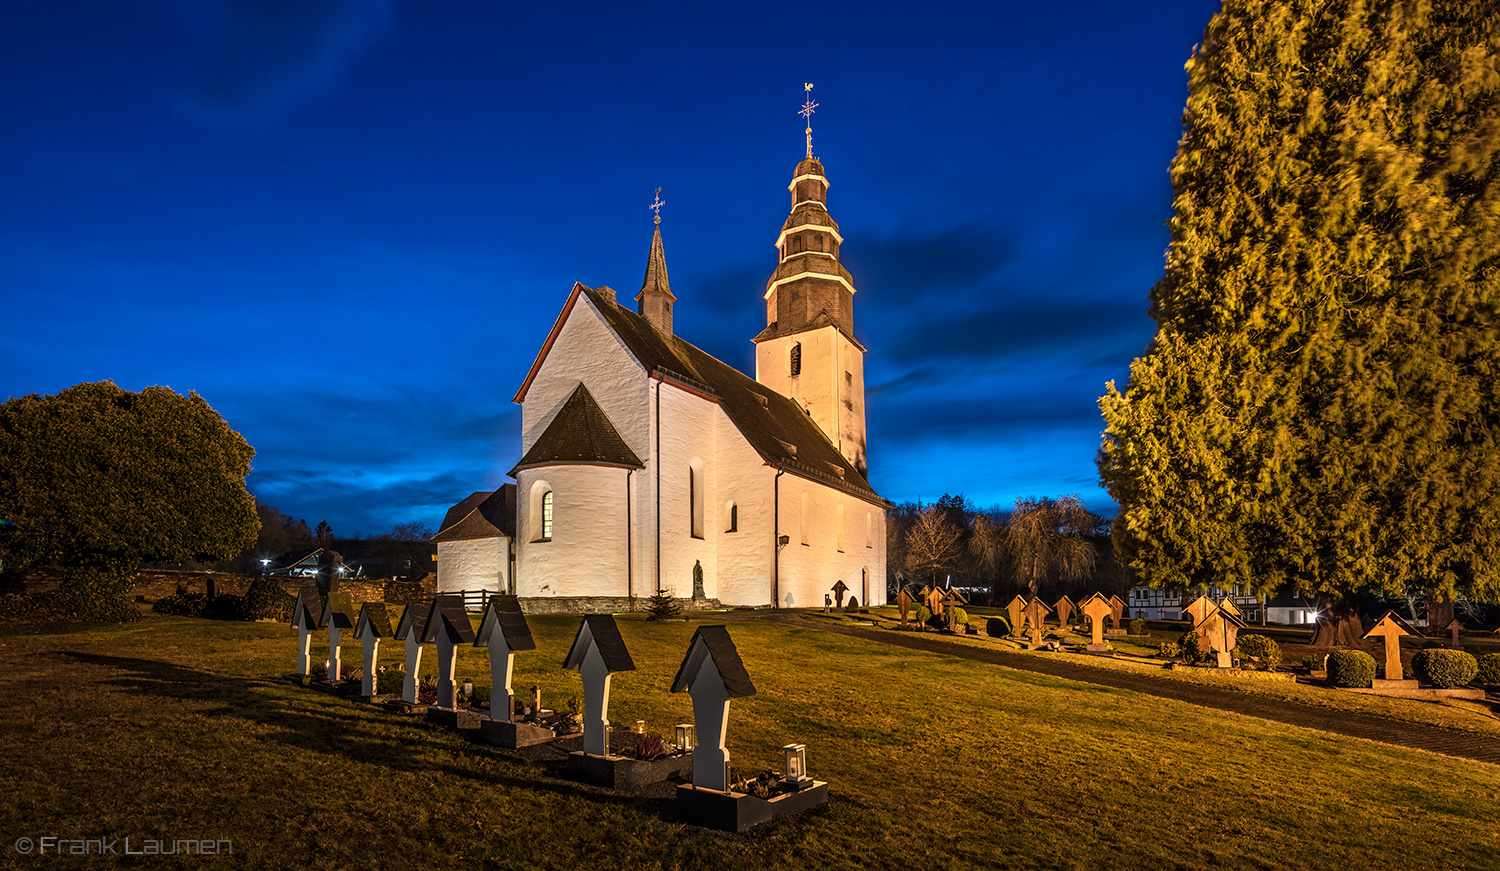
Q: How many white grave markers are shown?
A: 8